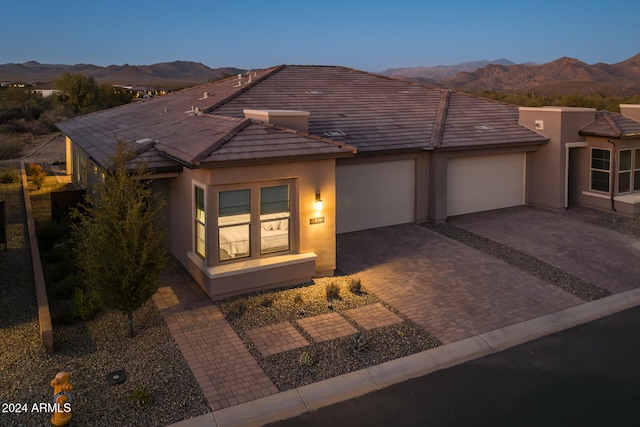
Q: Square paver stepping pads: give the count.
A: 3